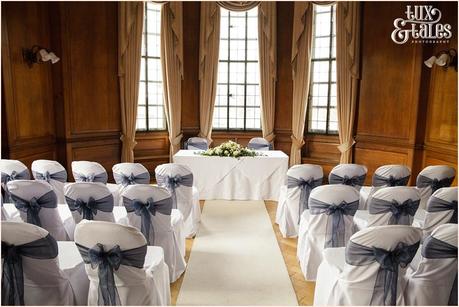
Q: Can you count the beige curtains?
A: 6